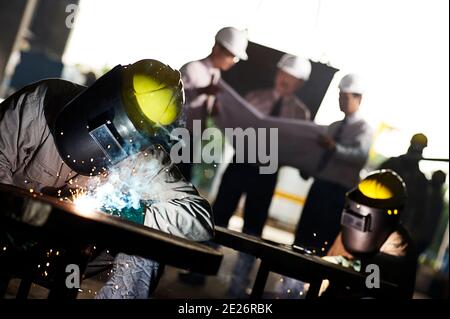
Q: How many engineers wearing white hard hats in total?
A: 3